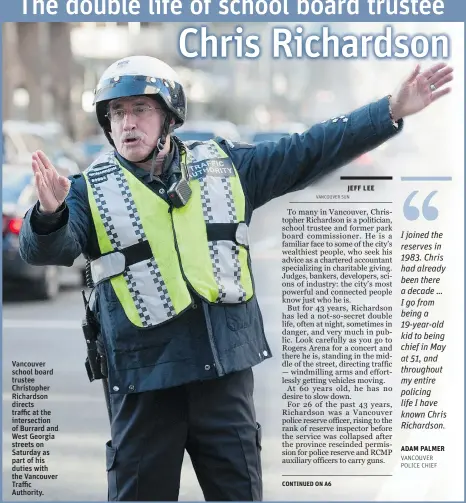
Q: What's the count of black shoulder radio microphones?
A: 1